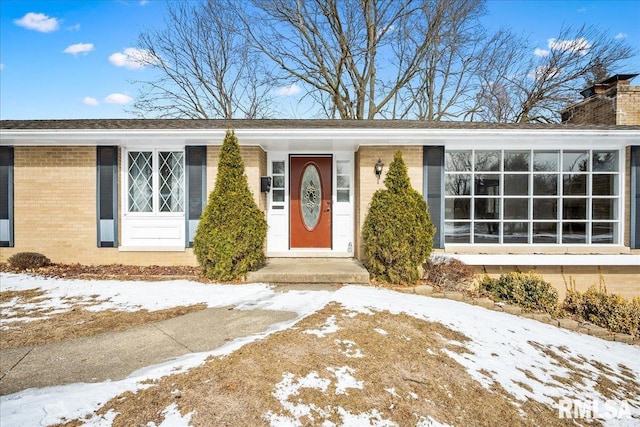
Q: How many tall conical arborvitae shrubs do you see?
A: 2